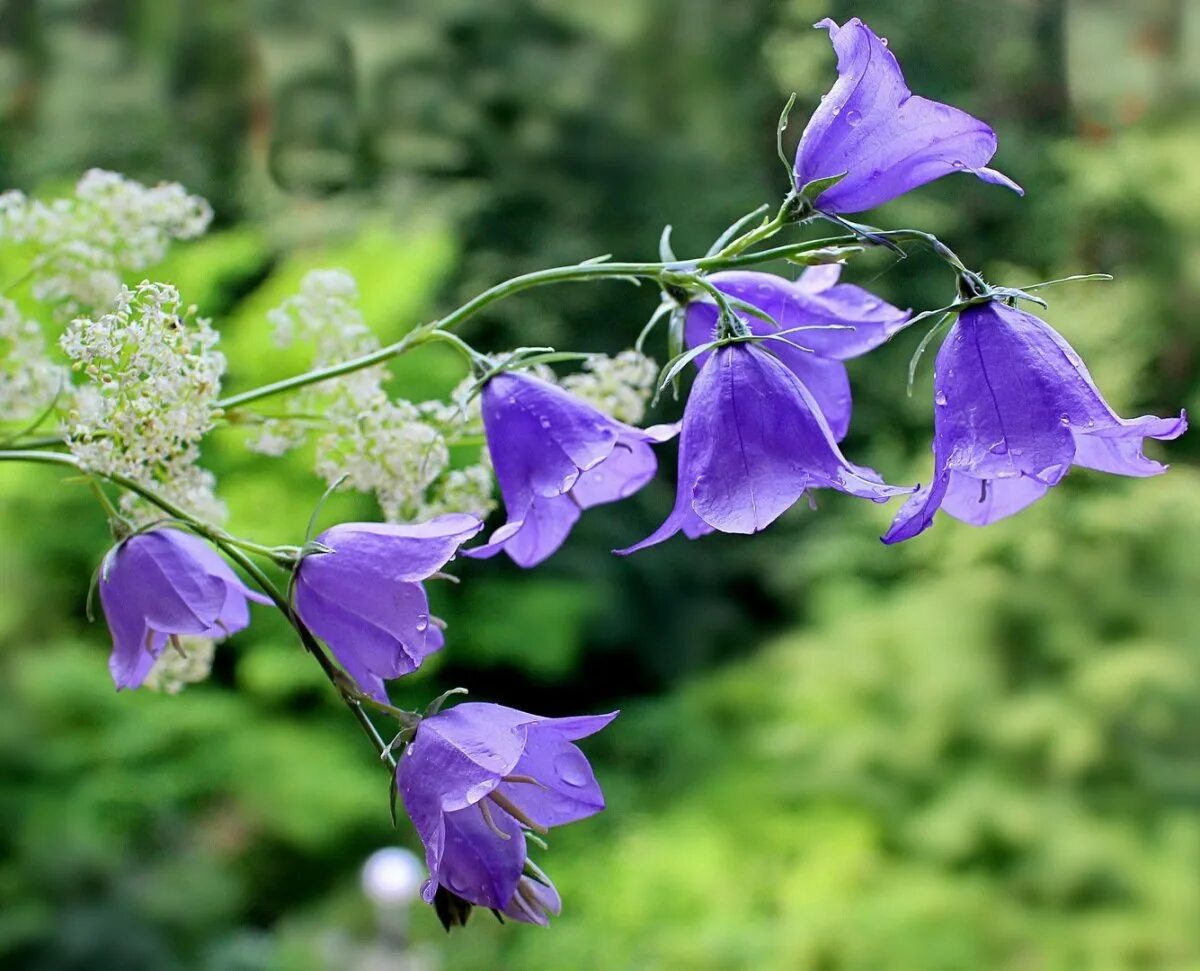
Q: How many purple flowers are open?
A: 8